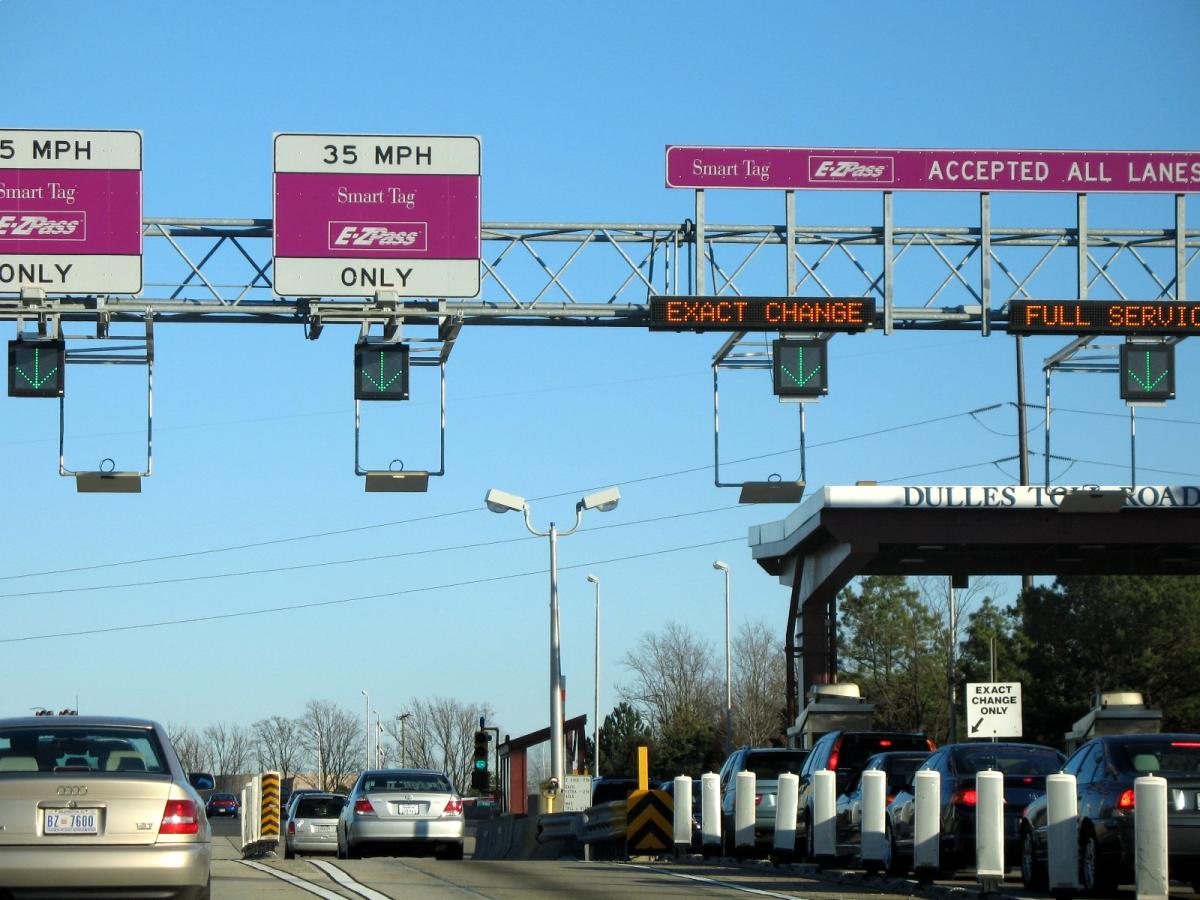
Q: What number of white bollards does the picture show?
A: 10